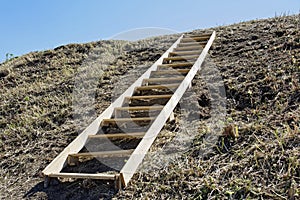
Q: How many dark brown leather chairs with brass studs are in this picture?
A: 0